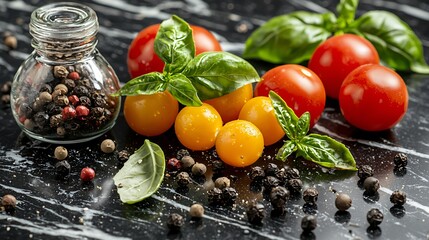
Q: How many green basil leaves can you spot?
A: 12